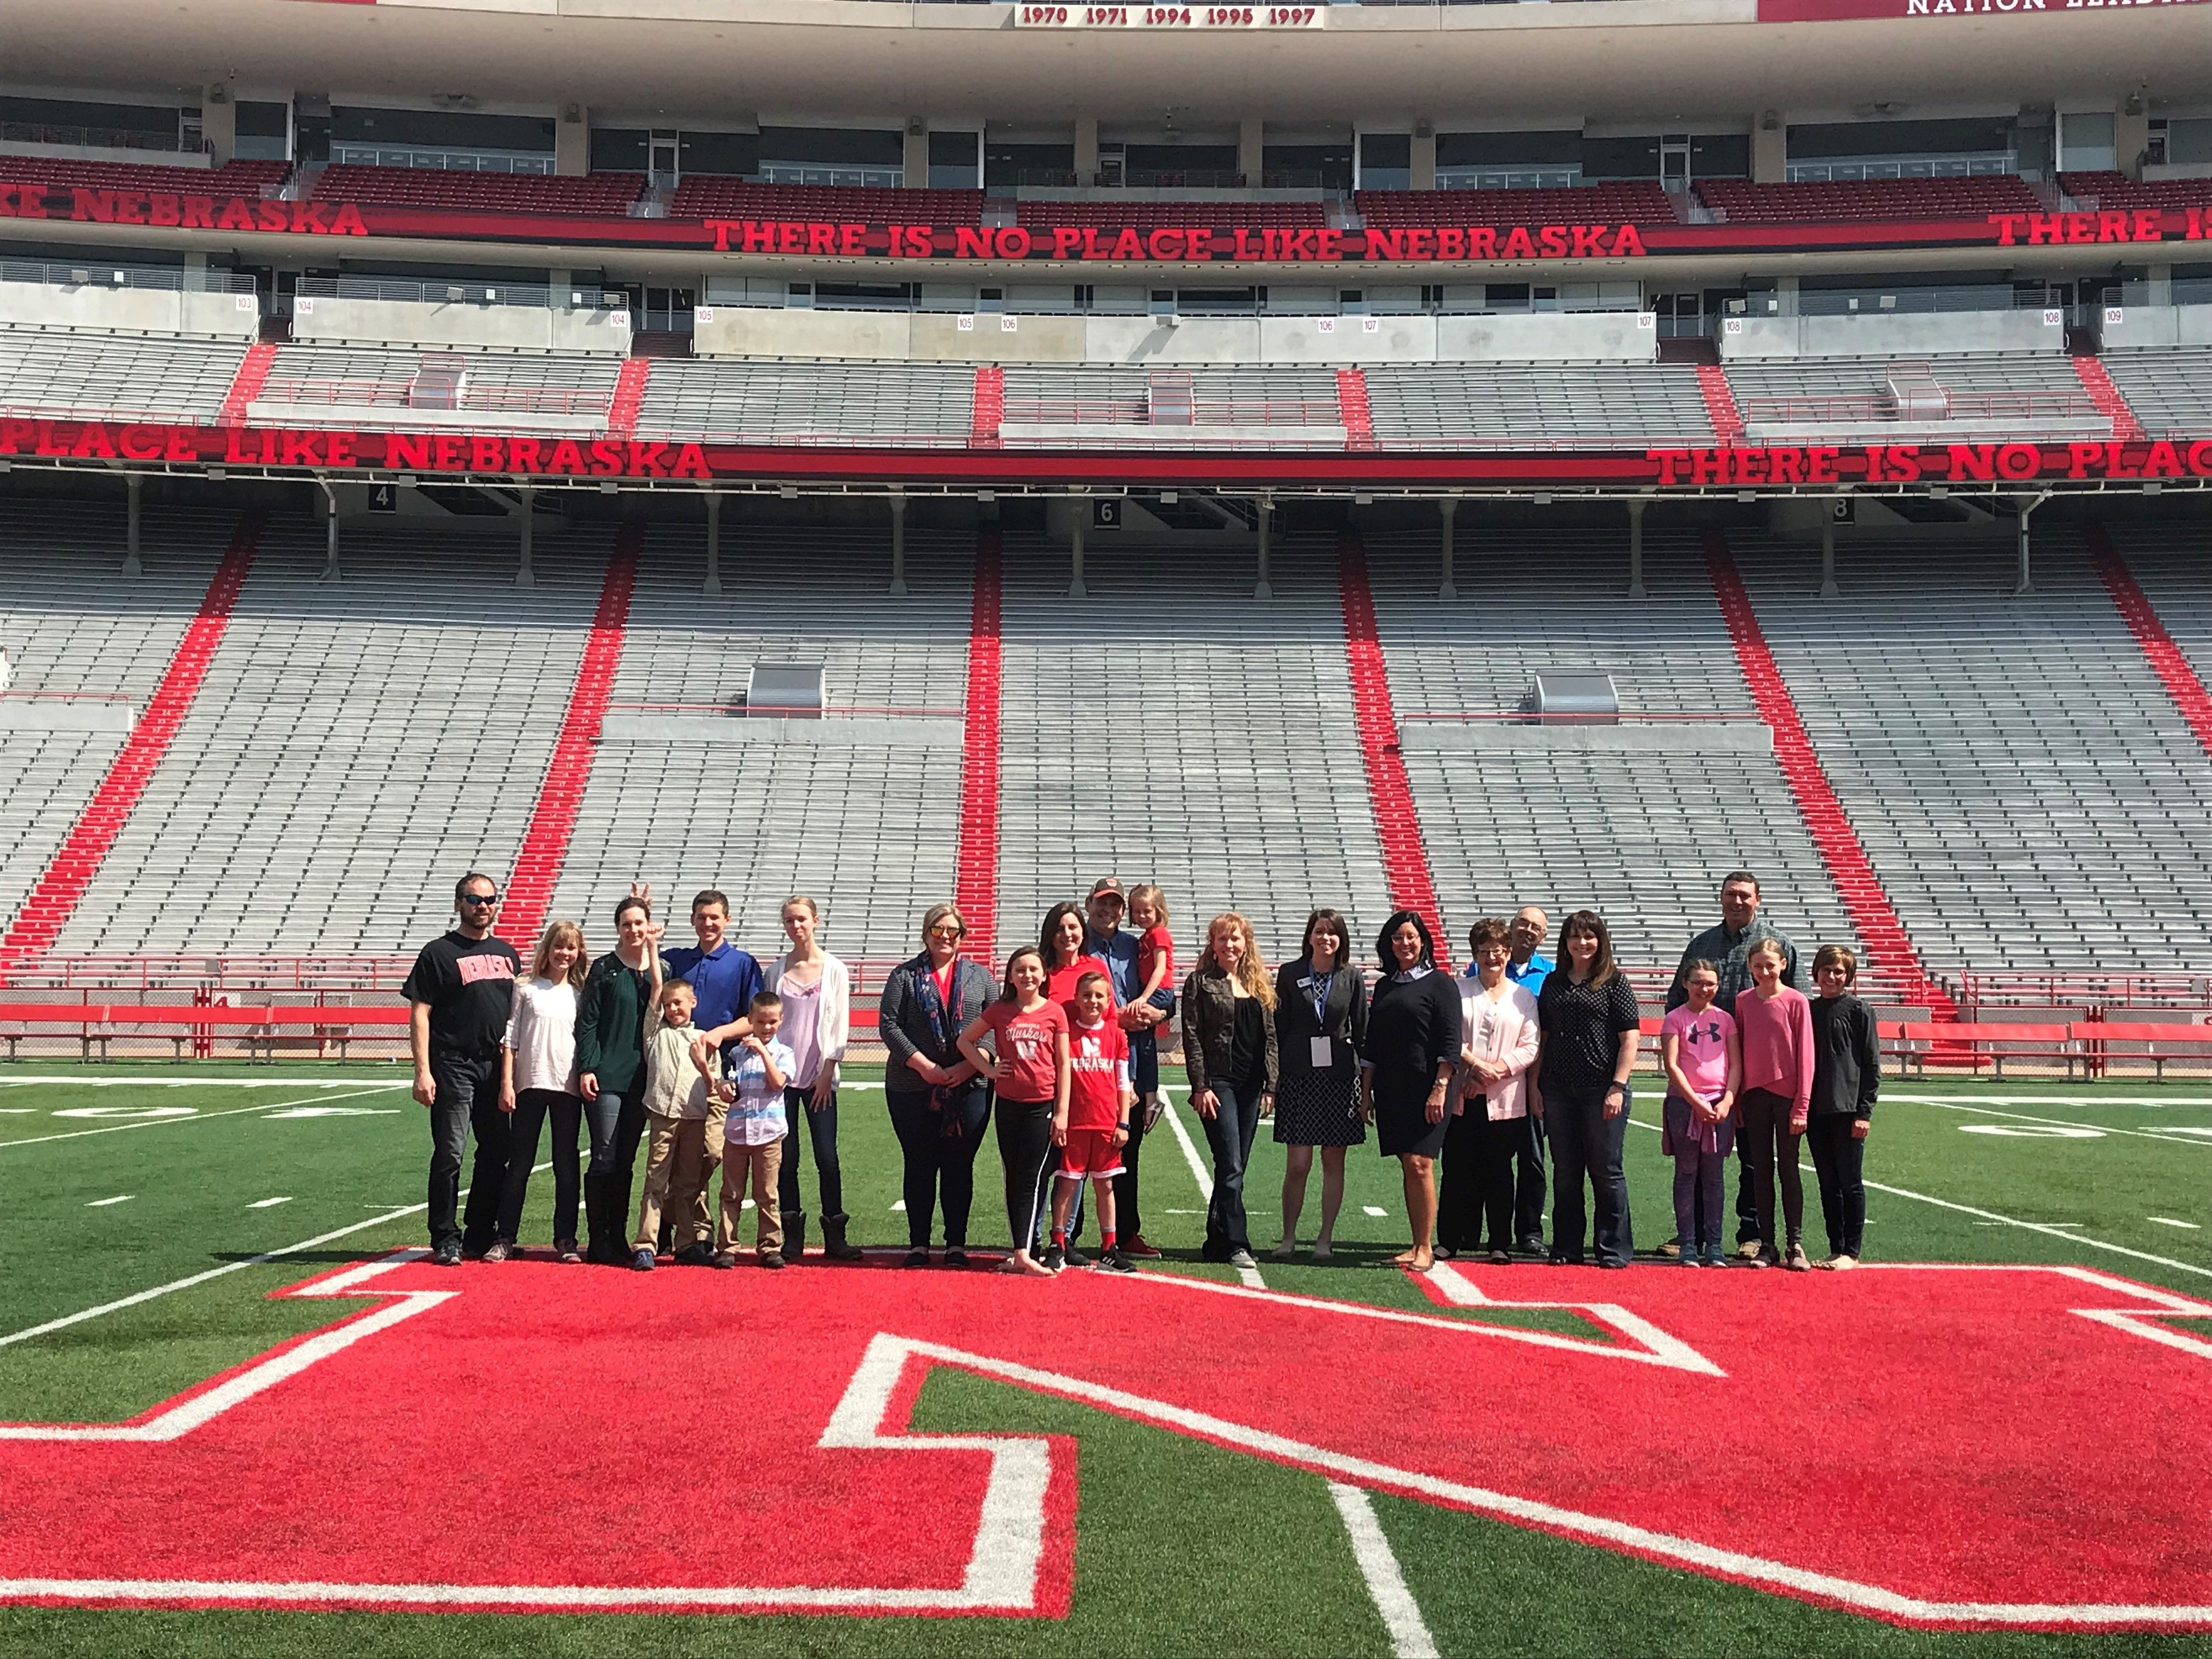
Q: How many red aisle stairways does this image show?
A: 12